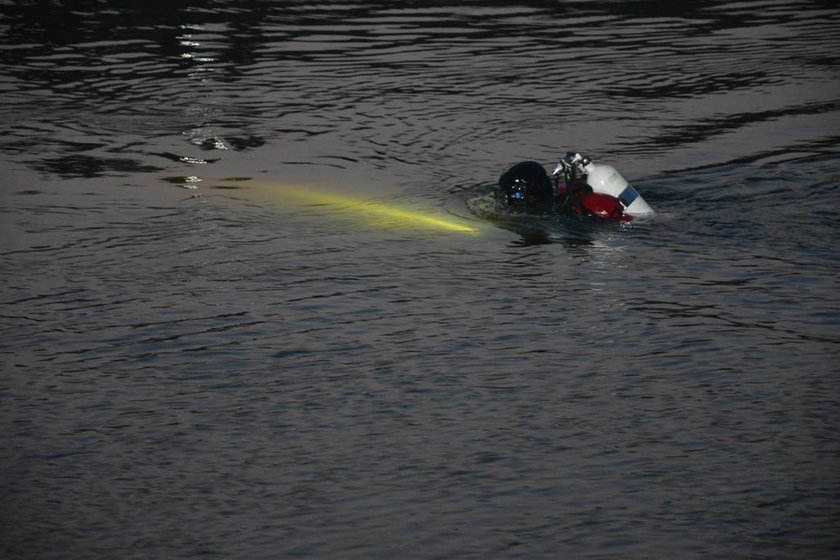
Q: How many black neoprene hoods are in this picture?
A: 1